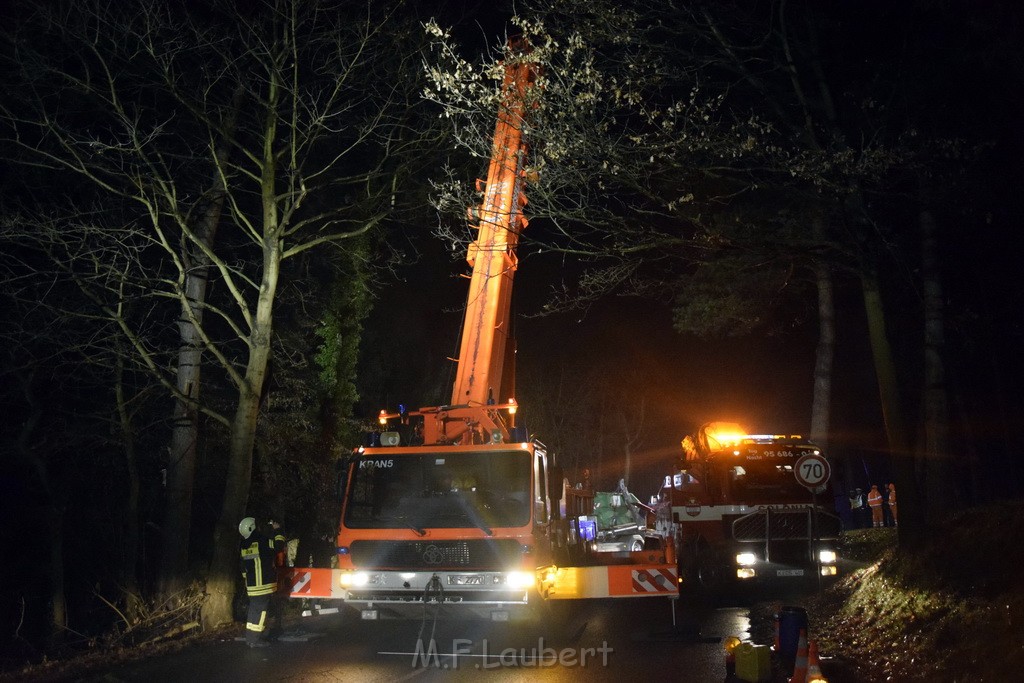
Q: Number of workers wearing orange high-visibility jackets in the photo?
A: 2